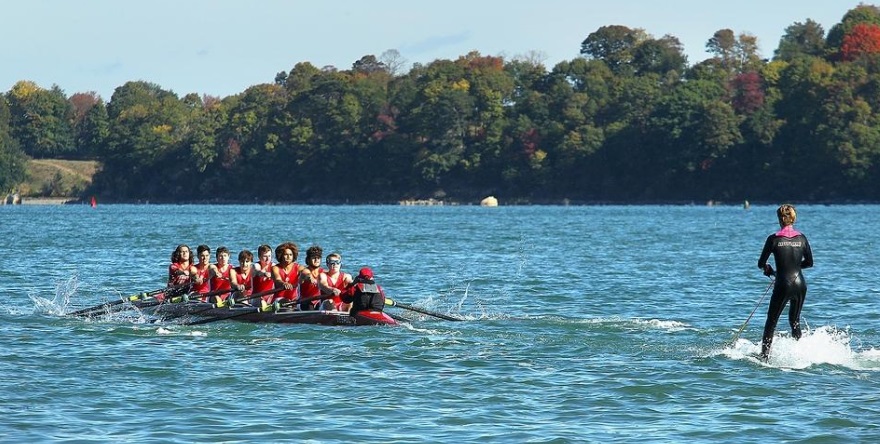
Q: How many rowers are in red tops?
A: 8